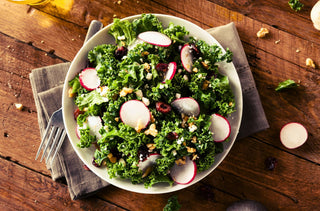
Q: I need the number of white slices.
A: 11